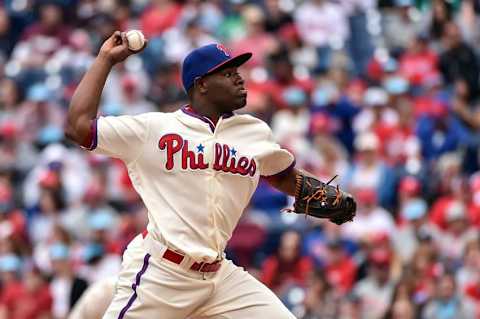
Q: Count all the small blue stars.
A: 2